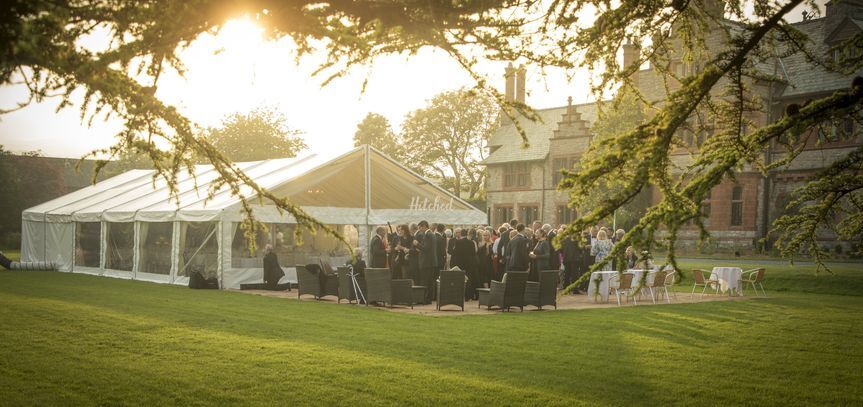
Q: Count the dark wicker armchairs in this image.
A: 6